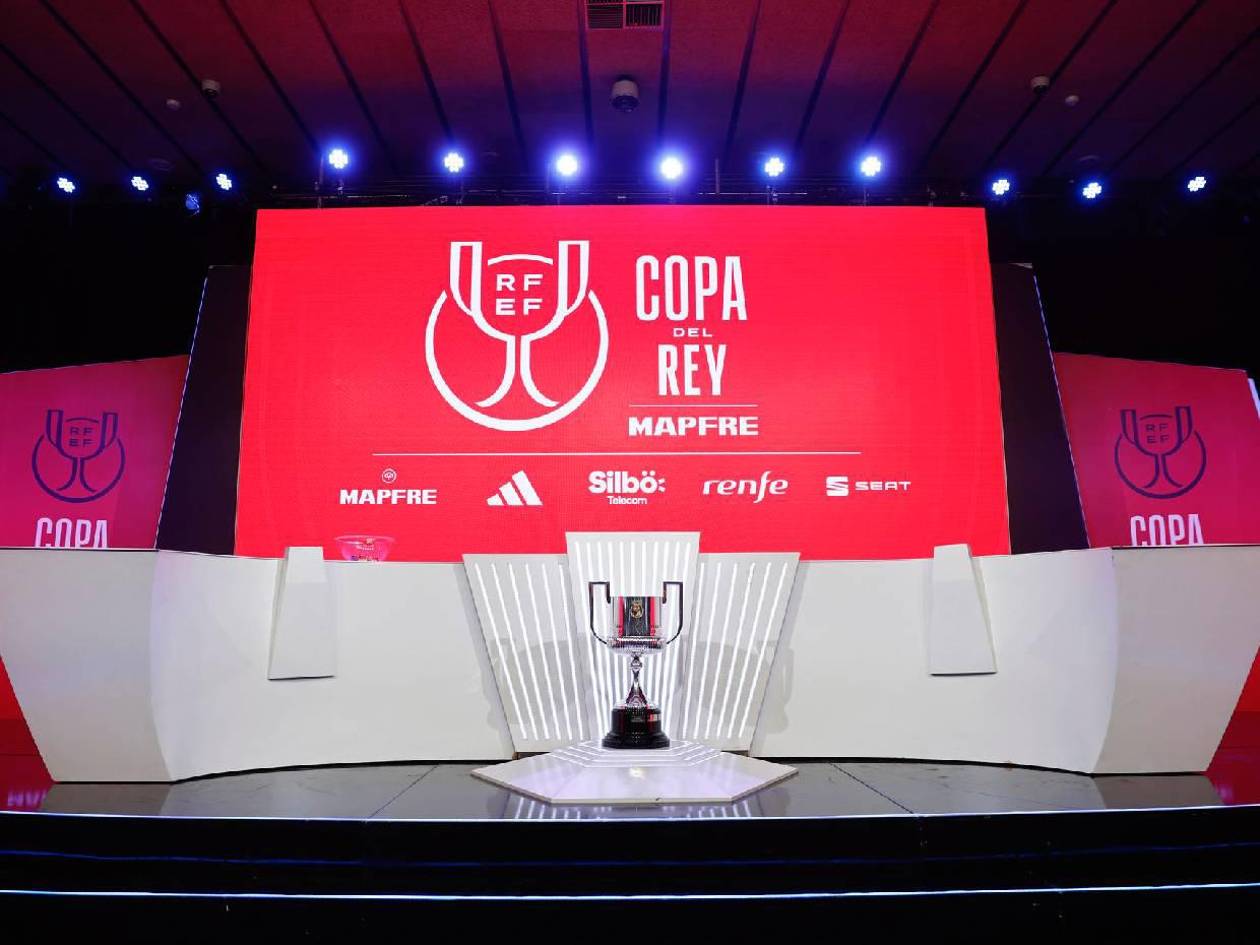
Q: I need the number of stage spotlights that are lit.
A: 12